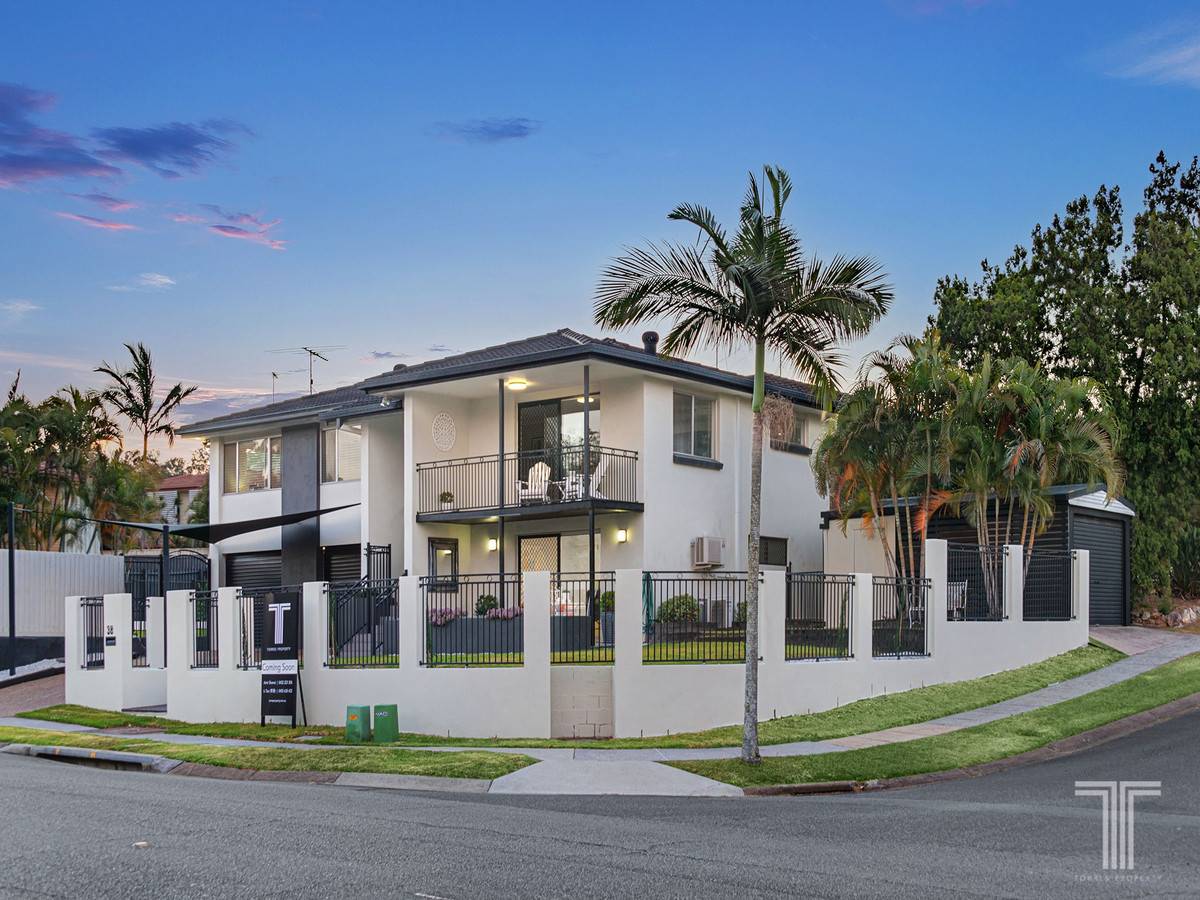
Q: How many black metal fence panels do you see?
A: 12